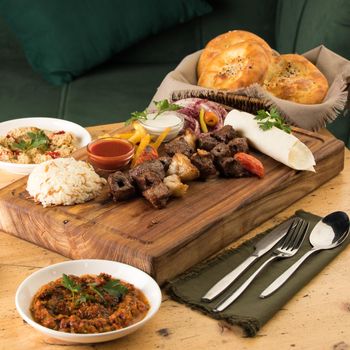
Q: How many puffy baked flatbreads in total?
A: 3